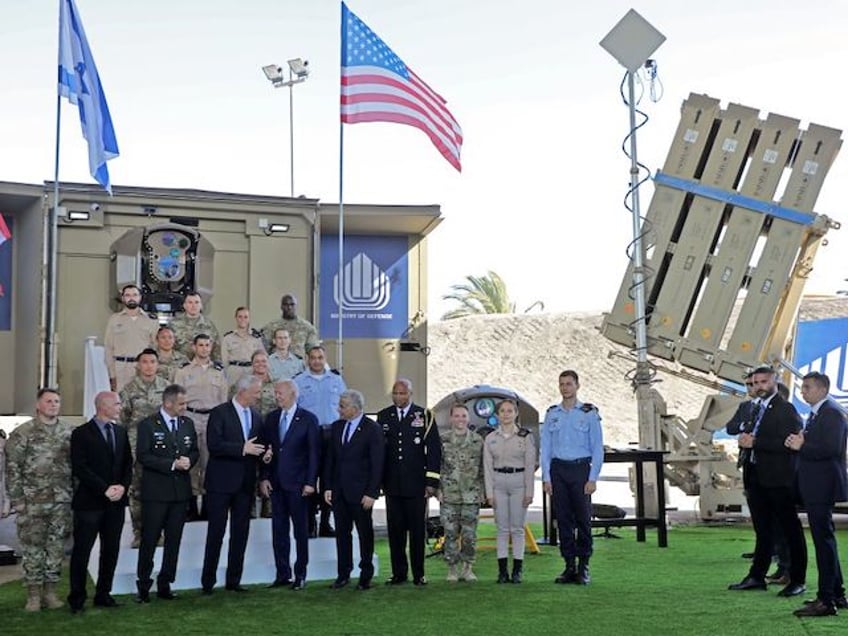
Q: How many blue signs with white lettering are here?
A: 2